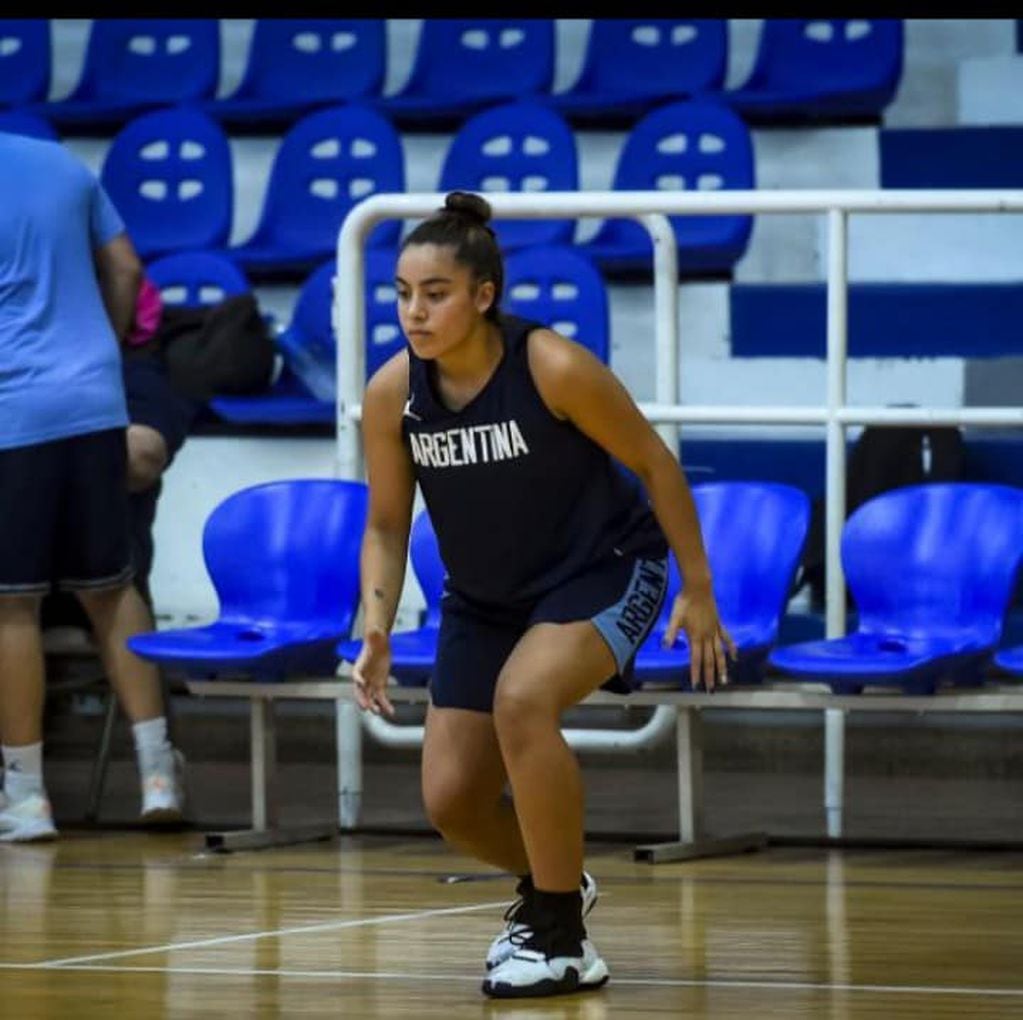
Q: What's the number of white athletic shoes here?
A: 4